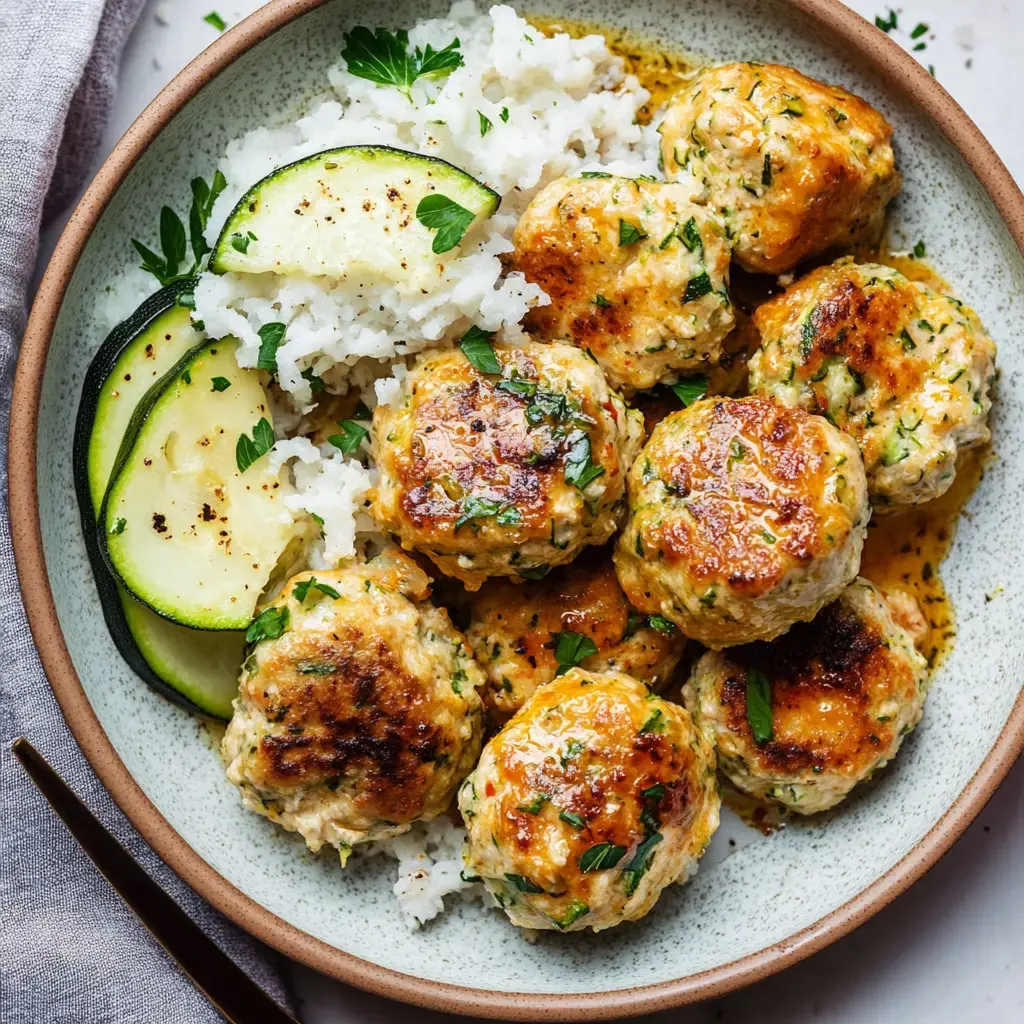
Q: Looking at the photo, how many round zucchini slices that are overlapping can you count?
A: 3